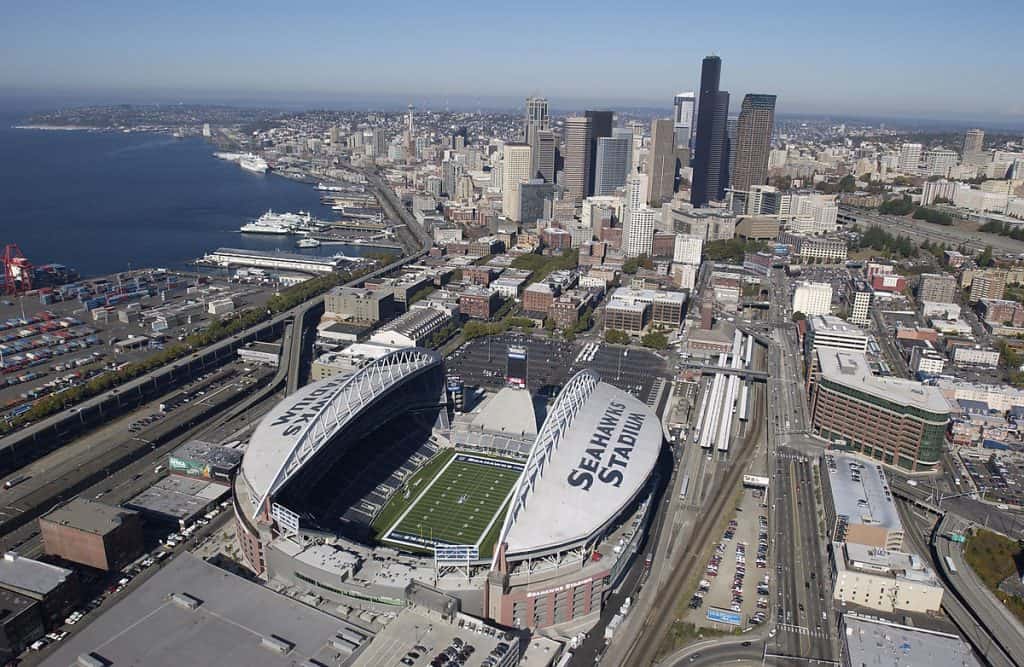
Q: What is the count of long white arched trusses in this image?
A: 2